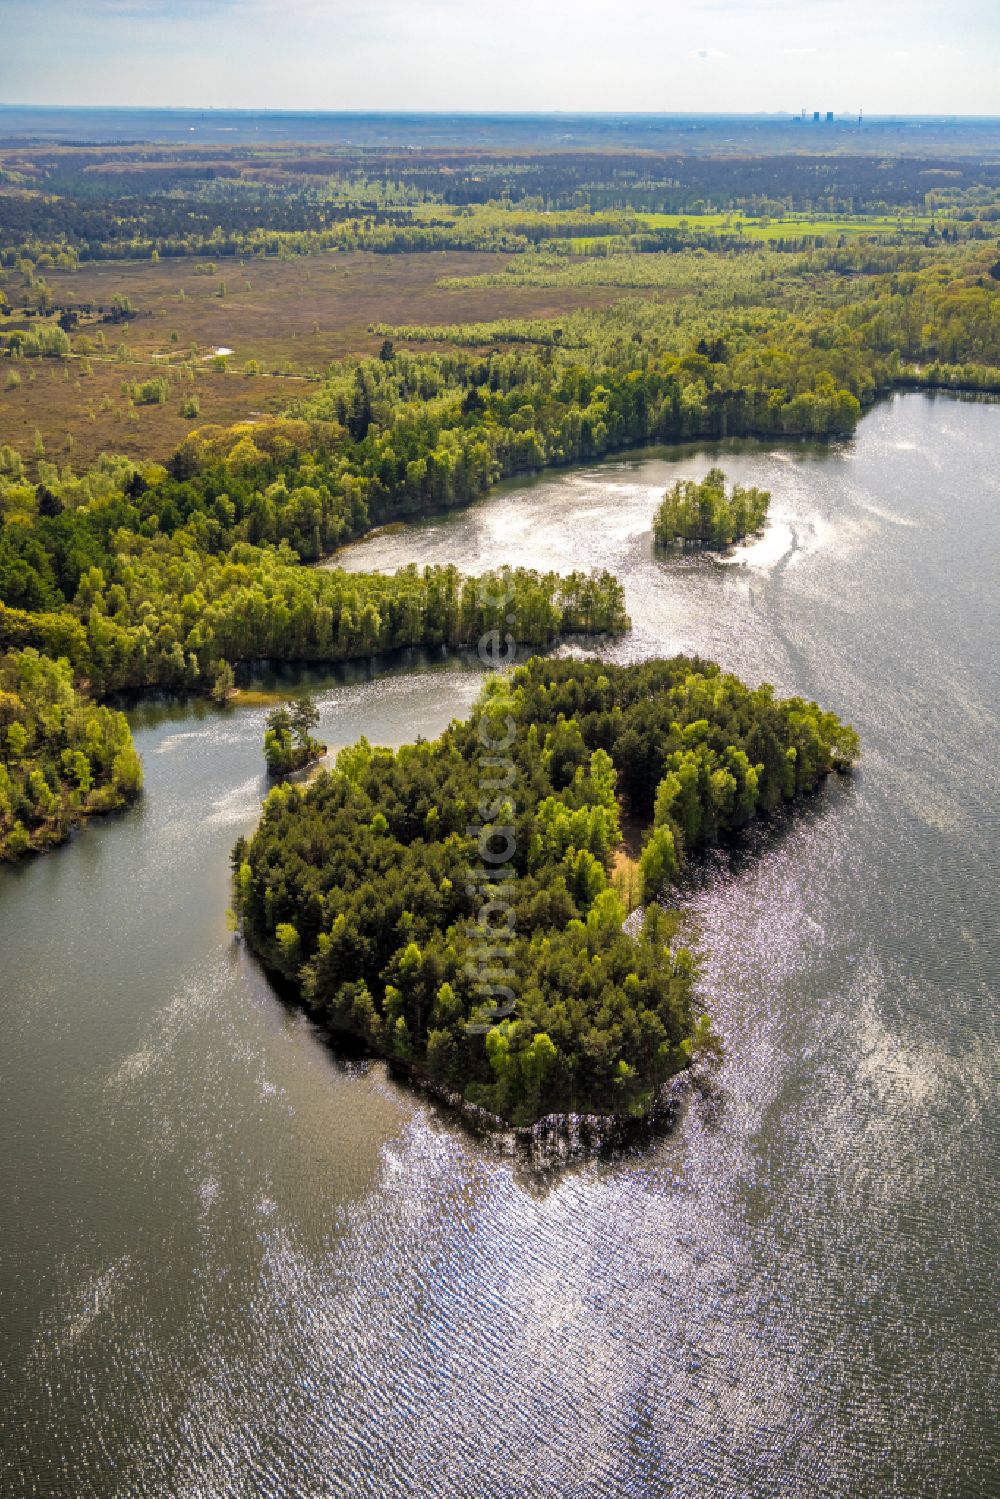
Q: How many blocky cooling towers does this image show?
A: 2